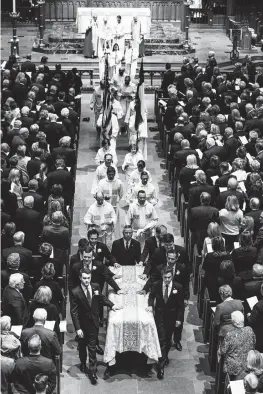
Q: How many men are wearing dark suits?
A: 9